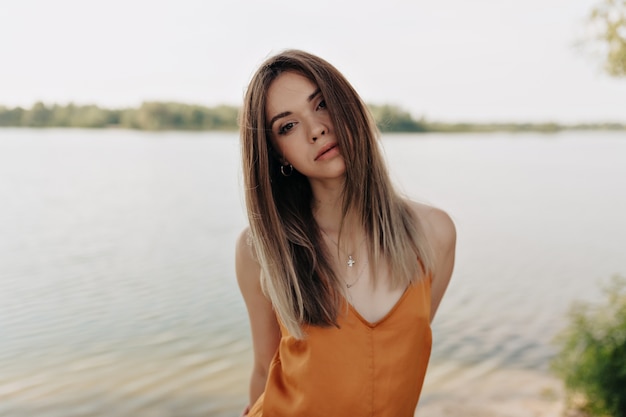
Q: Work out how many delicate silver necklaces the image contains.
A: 2